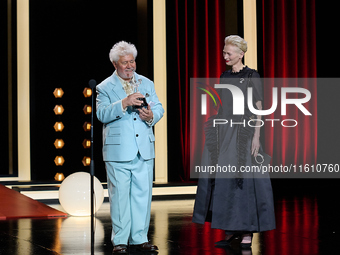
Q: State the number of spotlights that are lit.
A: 11